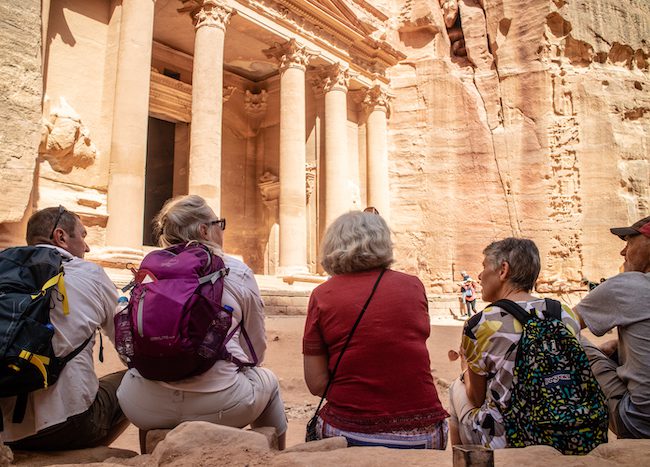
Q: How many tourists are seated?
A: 5